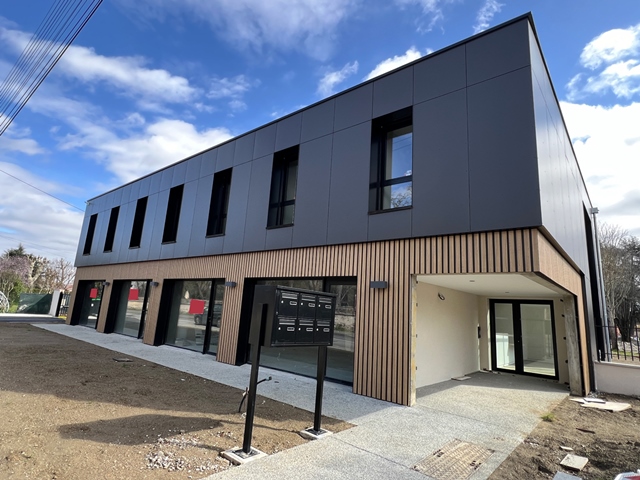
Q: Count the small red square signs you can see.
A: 3